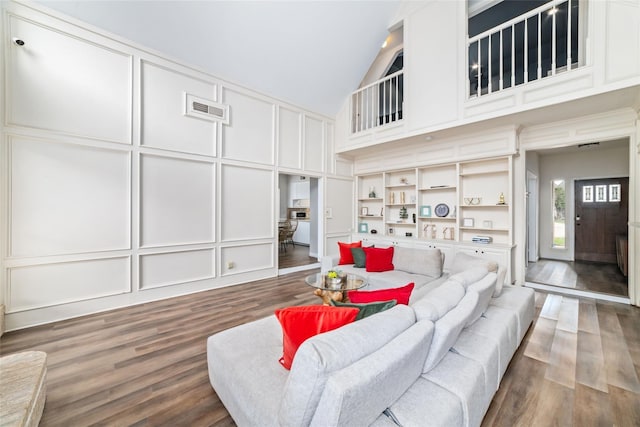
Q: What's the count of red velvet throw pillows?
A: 4